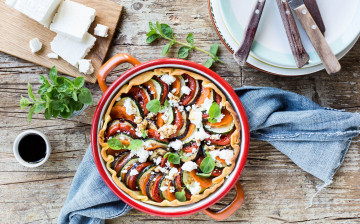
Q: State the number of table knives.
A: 4